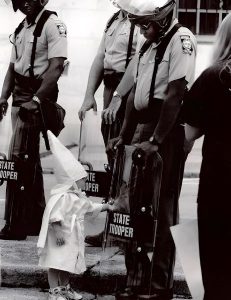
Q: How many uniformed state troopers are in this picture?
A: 3